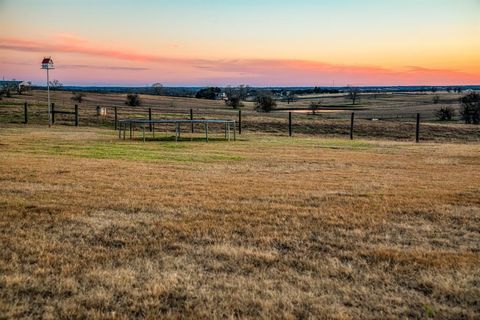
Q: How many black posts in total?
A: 10